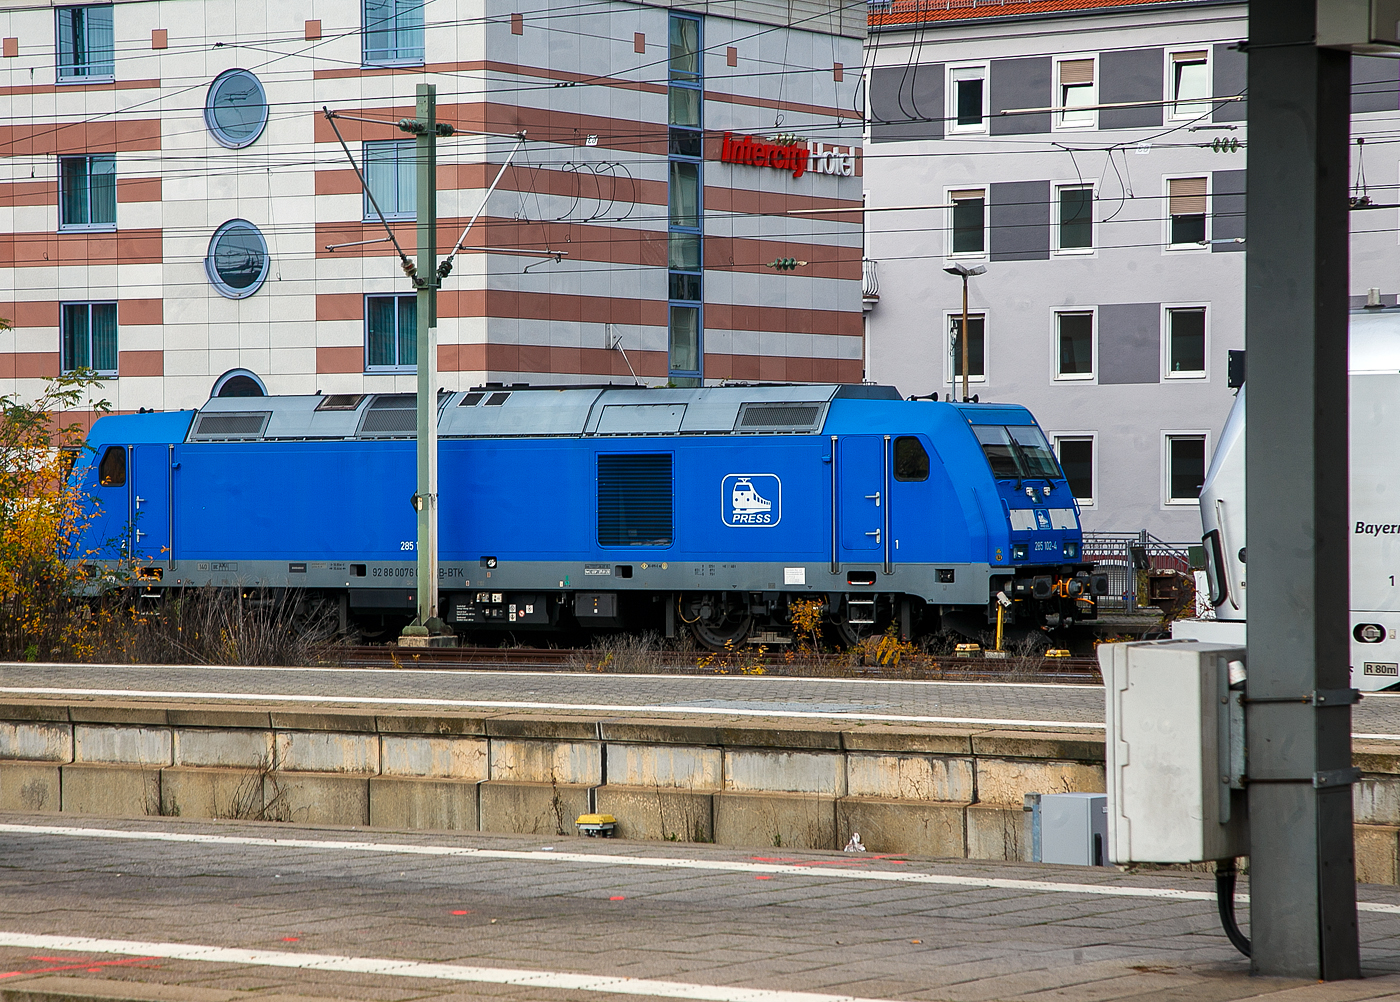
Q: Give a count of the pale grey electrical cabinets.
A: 2